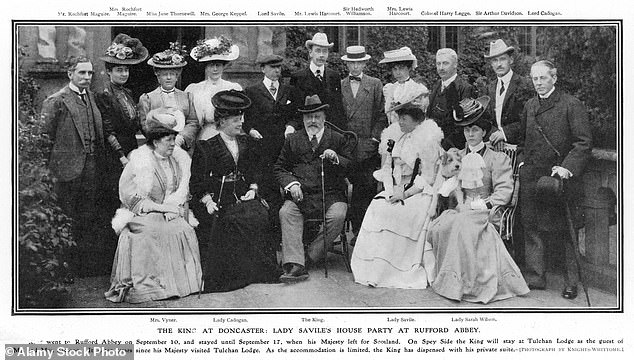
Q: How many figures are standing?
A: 11